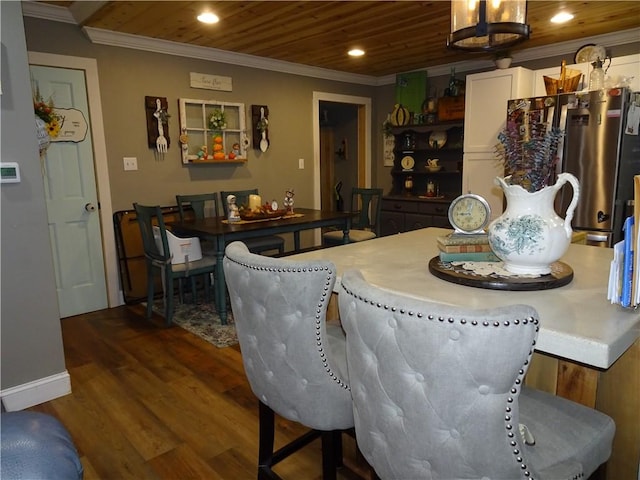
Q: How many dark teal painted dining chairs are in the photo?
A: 4